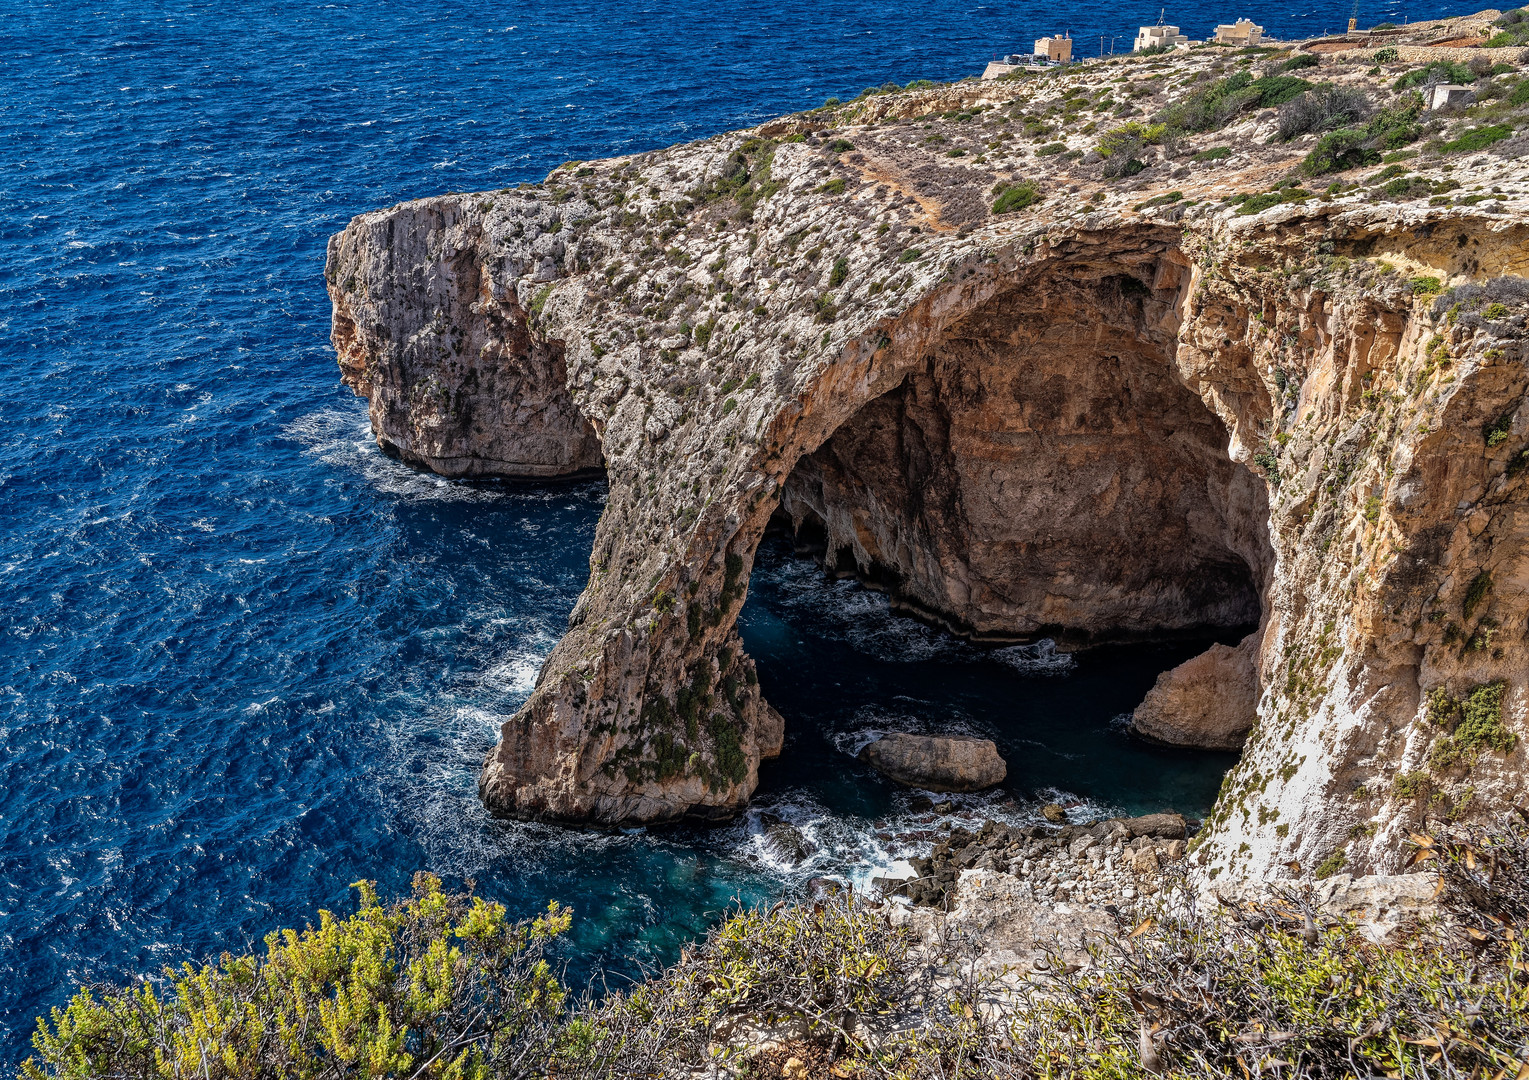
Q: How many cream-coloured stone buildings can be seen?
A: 3